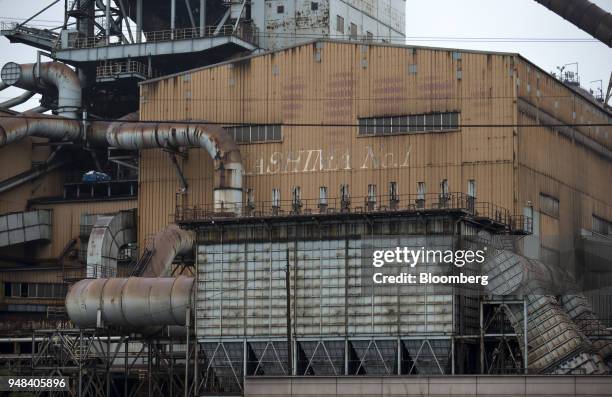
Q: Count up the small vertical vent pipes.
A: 10